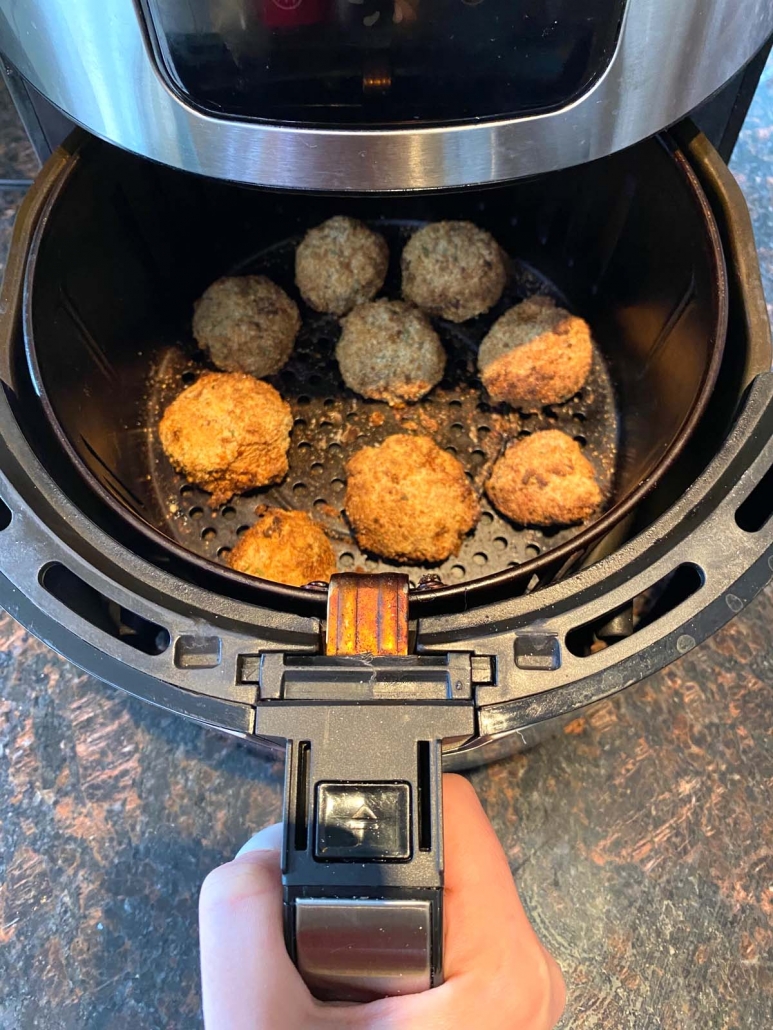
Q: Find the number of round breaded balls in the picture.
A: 9